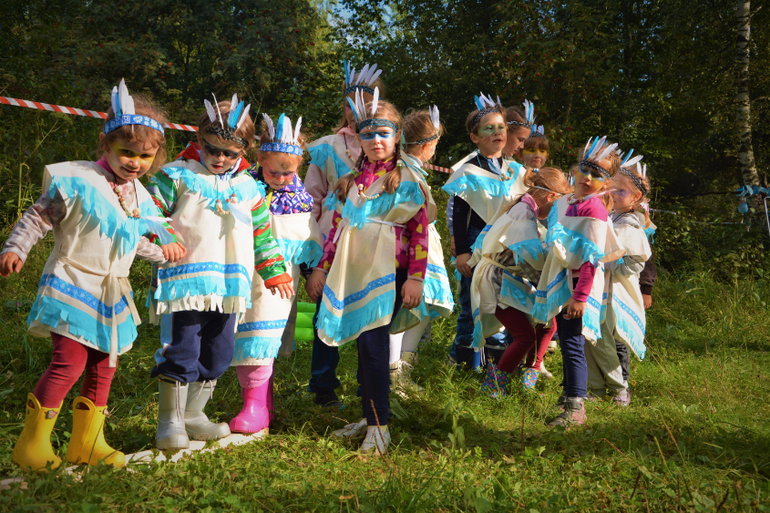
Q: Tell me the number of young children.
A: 12